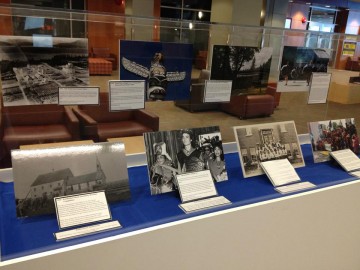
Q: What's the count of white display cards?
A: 12